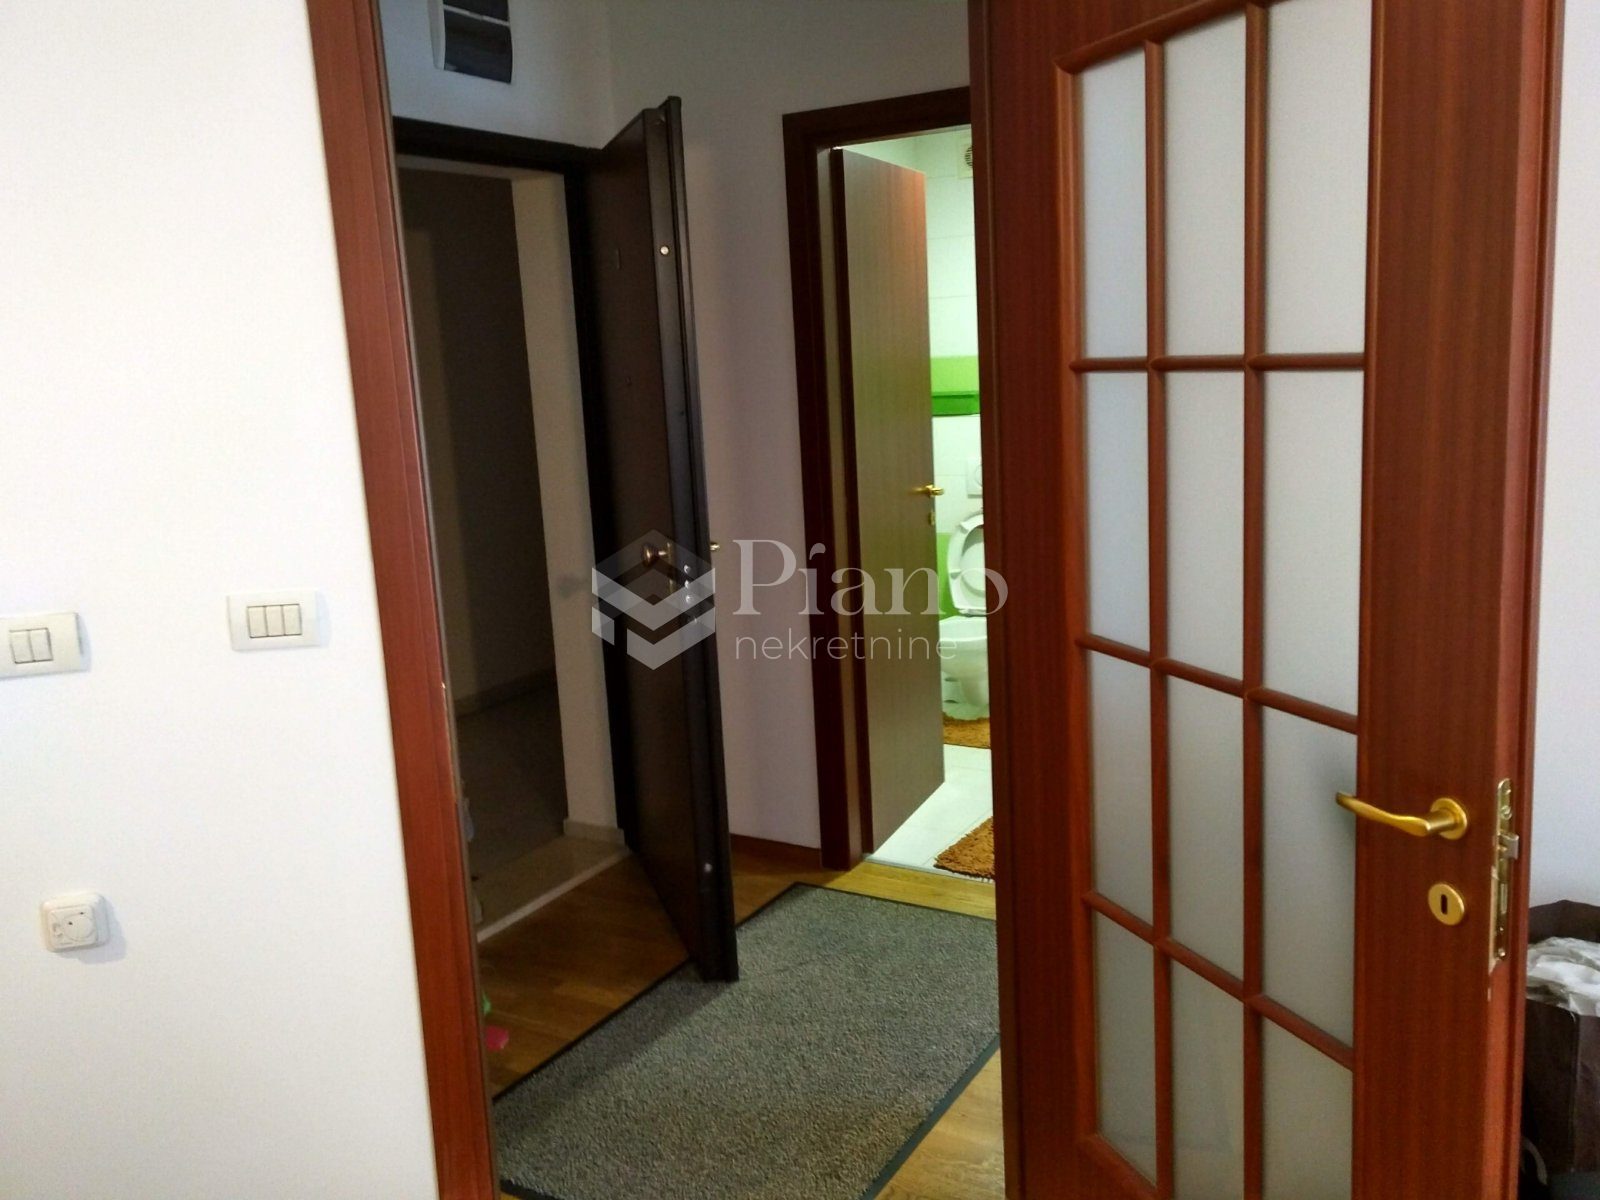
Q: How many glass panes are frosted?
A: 12